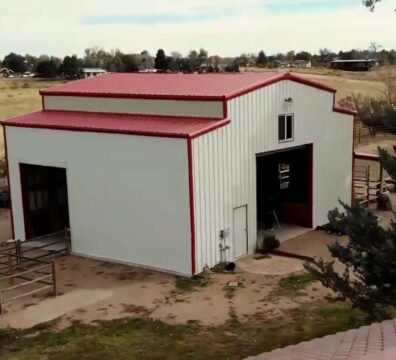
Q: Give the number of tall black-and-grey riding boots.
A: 0